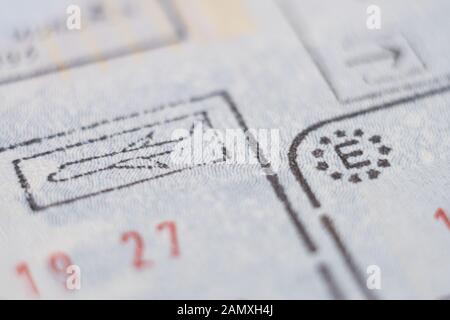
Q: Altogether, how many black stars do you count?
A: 11